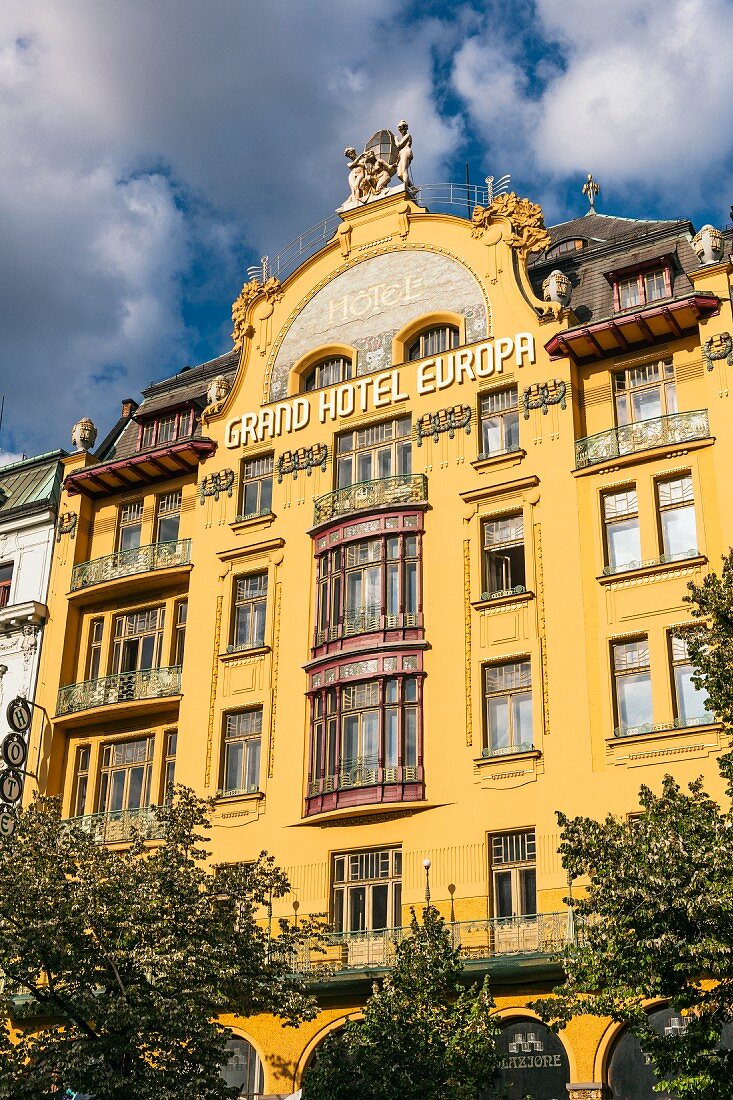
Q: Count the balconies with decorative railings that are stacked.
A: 3